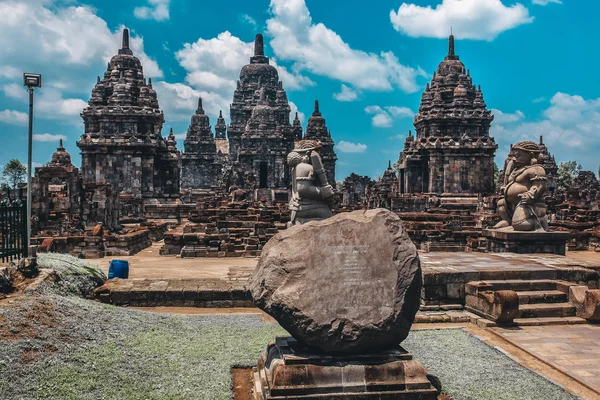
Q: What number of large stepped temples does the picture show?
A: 3